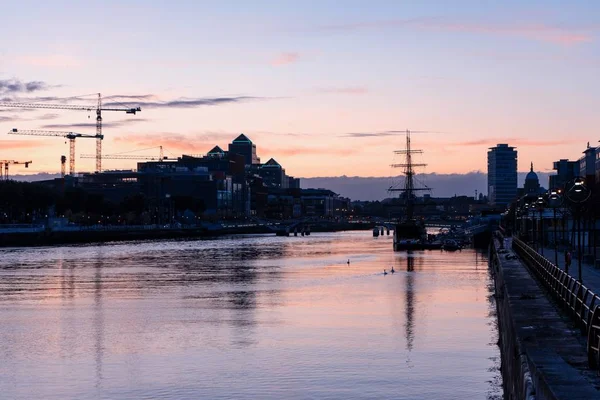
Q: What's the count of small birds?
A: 3